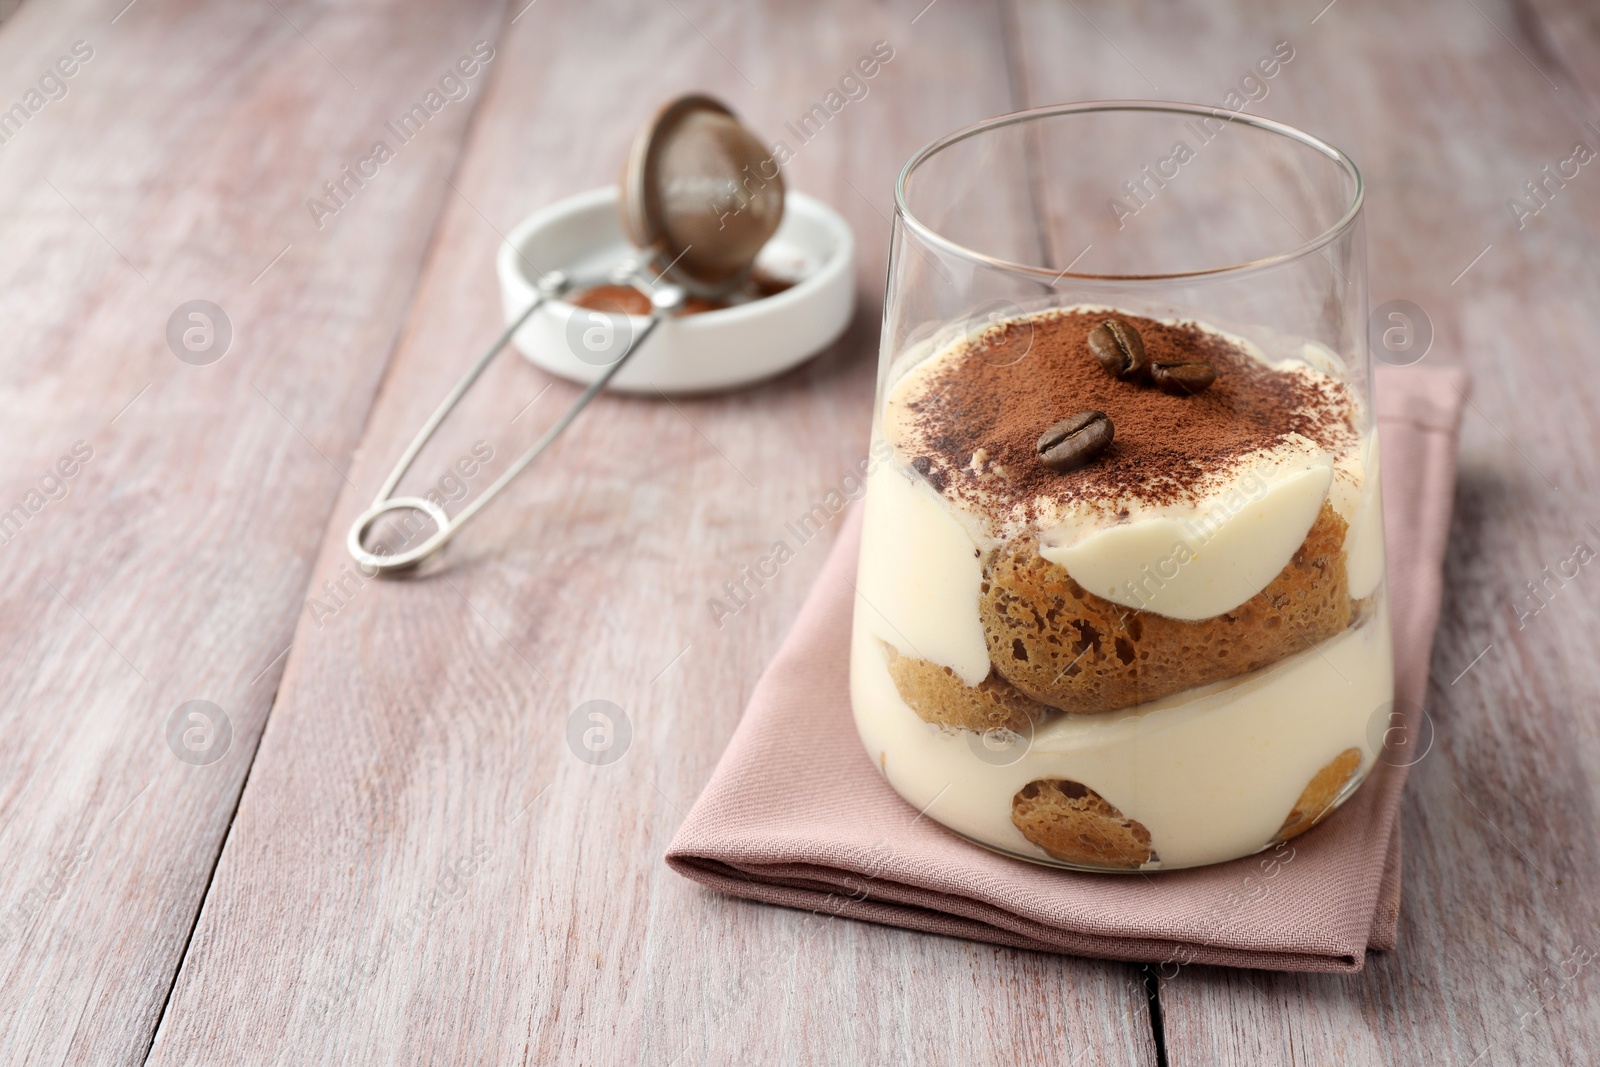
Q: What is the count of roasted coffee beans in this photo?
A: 3